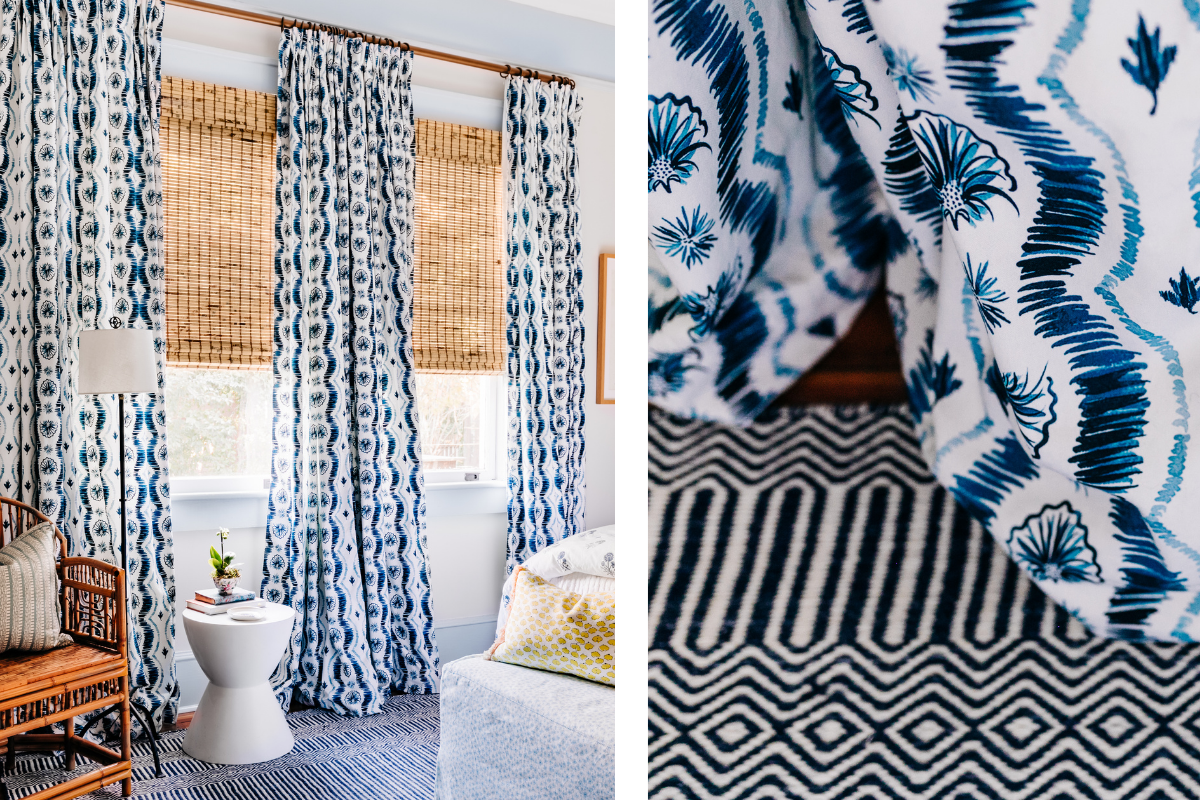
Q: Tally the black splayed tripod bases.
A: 1